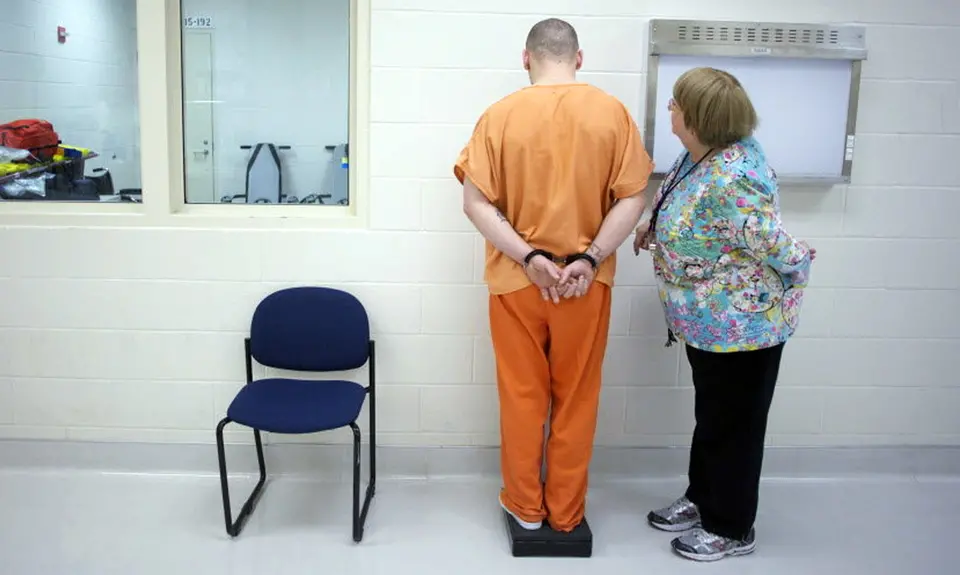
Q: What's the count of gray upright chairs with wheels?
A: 2